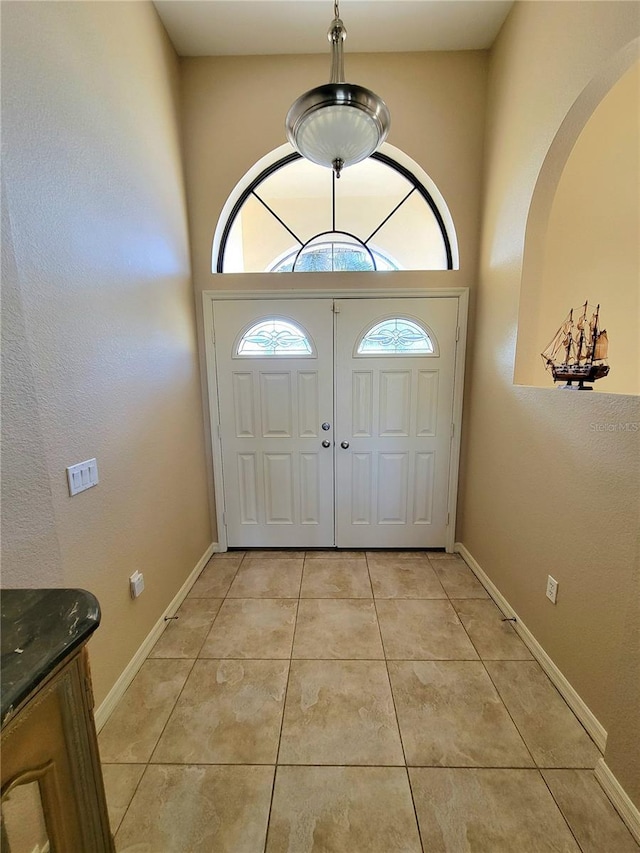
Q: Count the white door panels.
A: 12